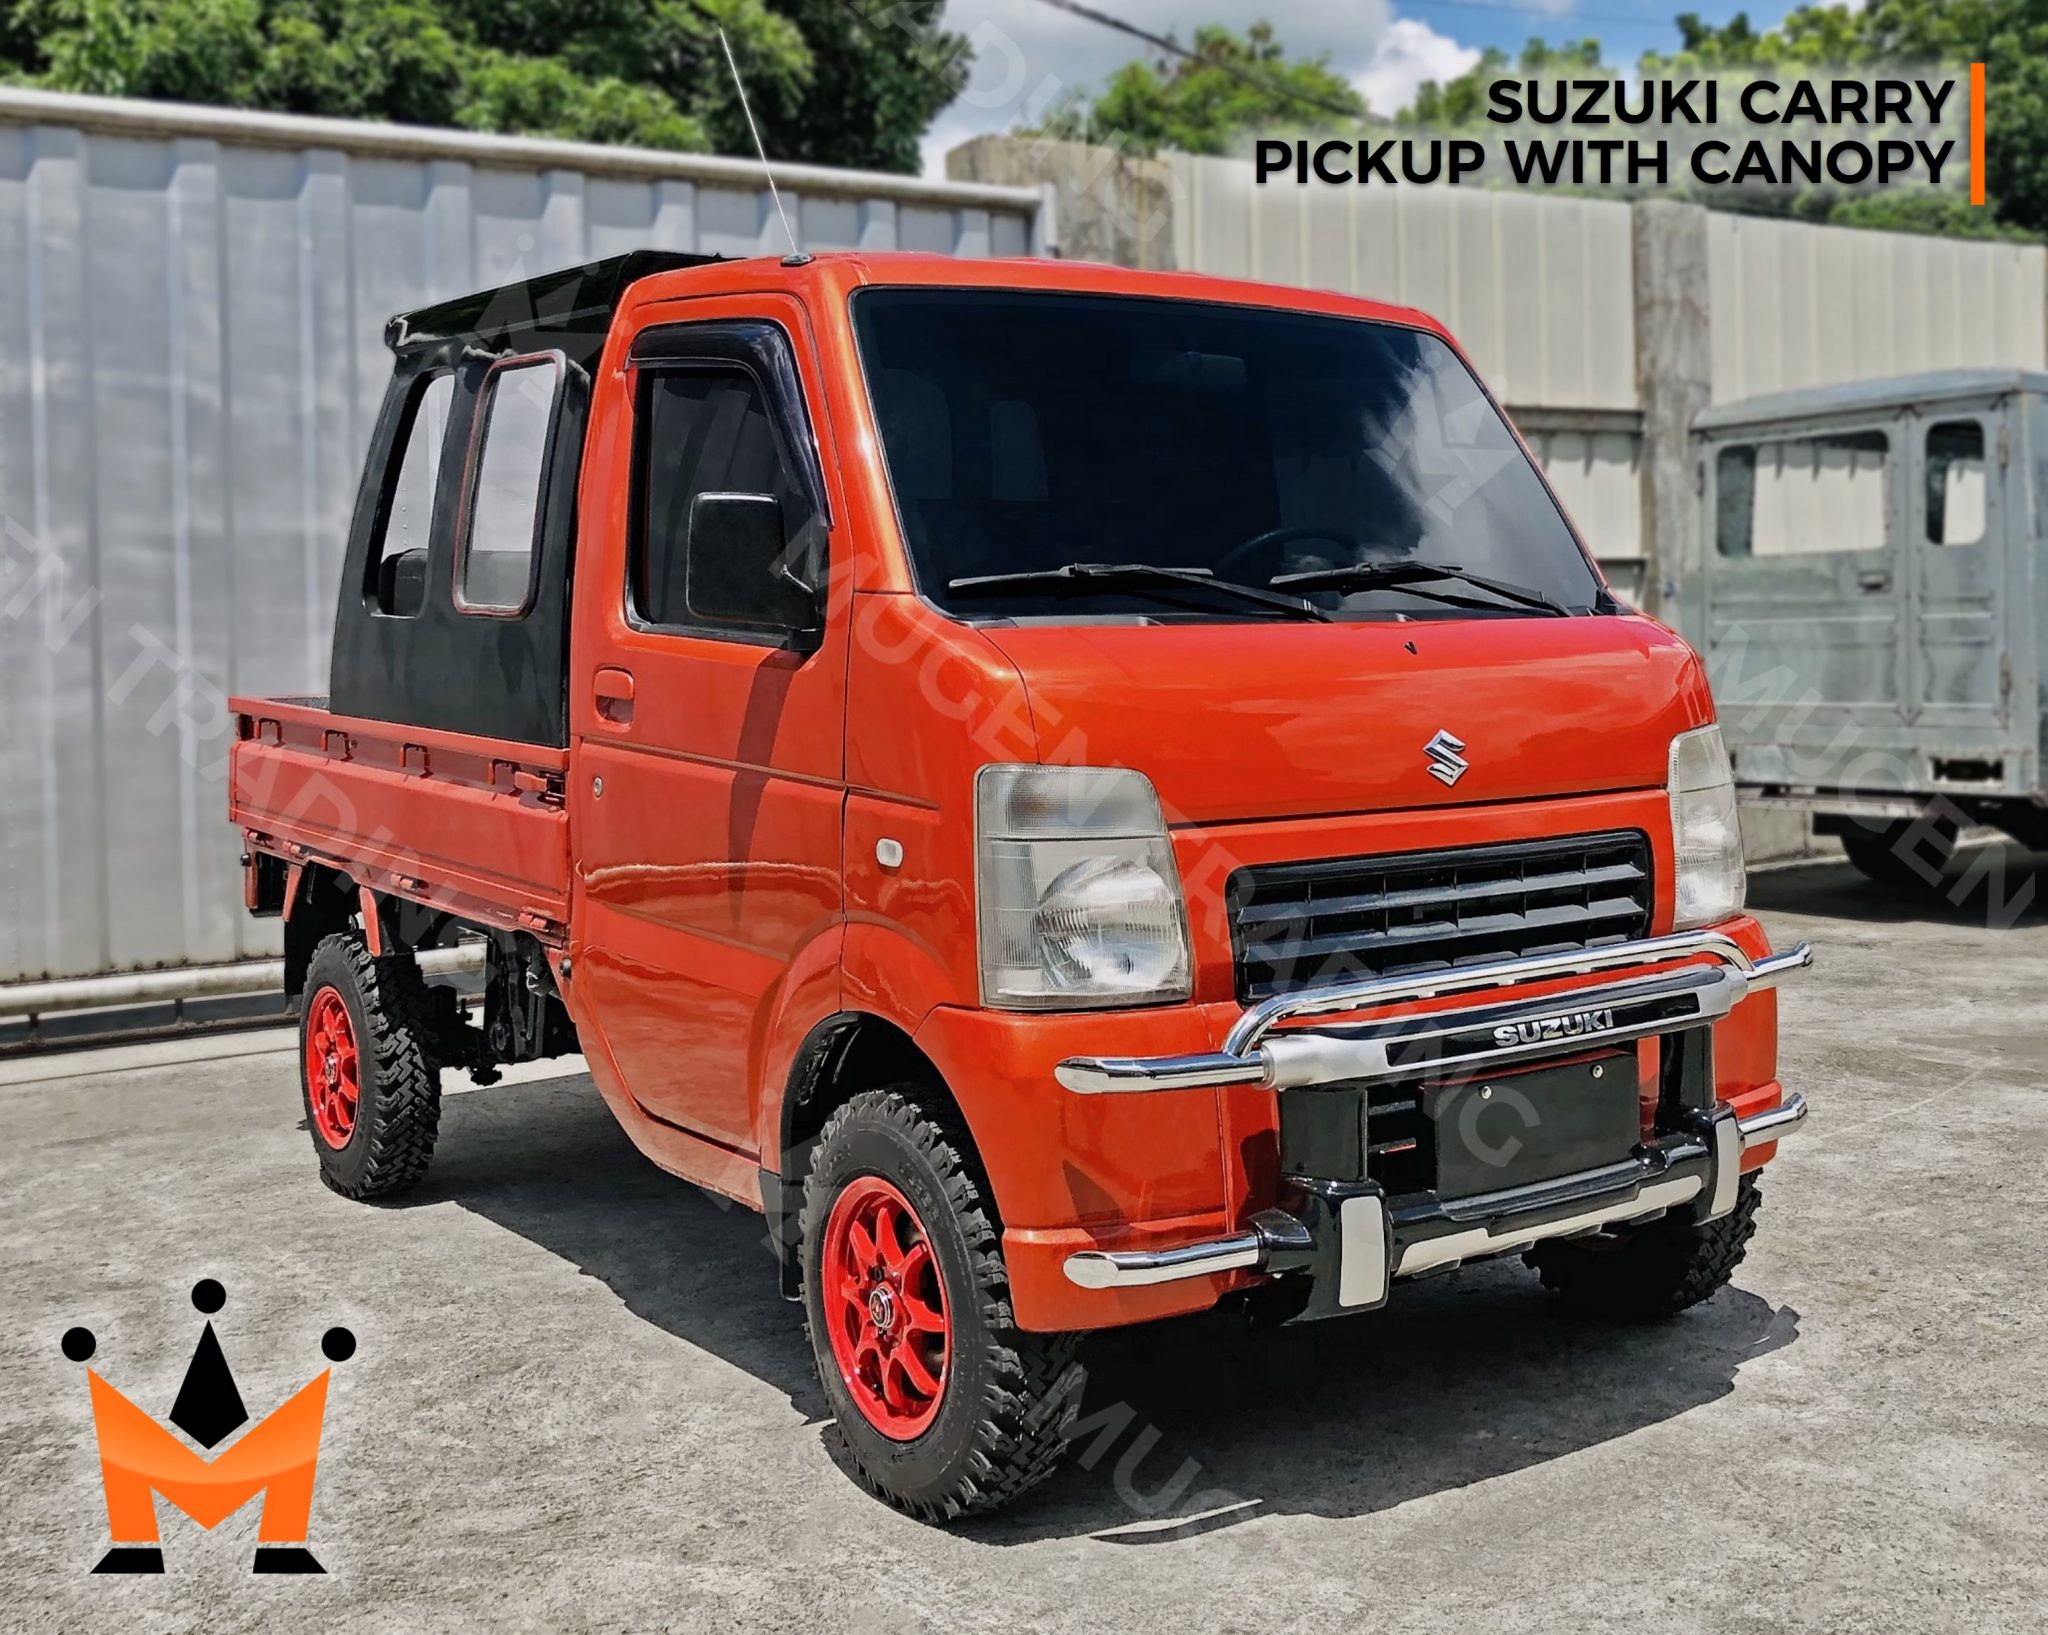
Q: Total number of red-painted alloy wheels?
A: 2